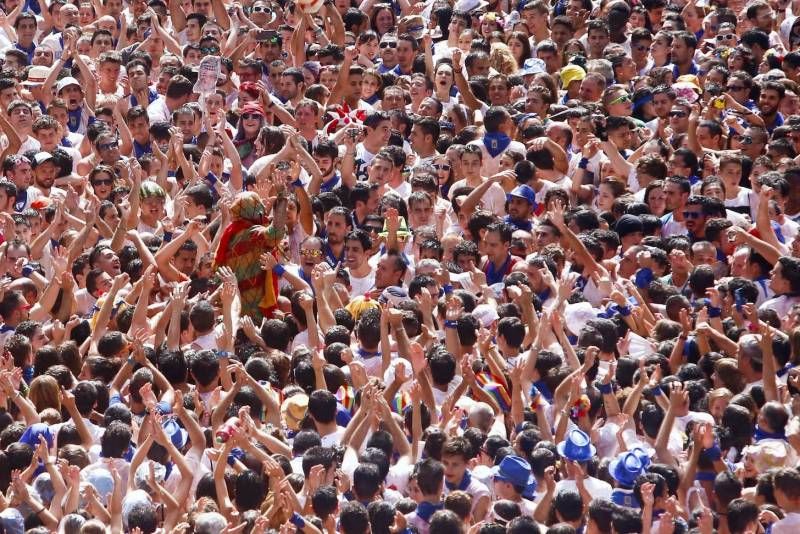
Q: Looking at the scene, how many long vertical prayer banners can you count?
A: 0